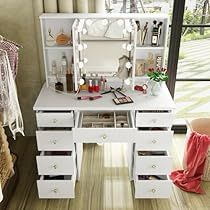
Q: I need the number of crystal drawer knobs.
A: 9